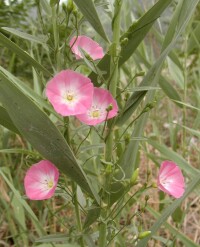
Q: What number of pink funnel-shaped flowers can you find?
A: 5